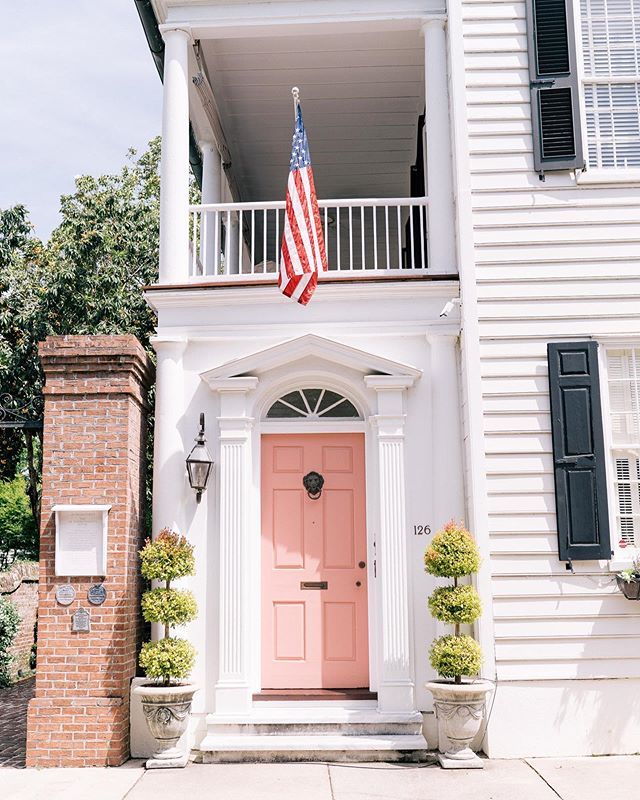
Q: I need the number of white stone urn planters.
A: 2